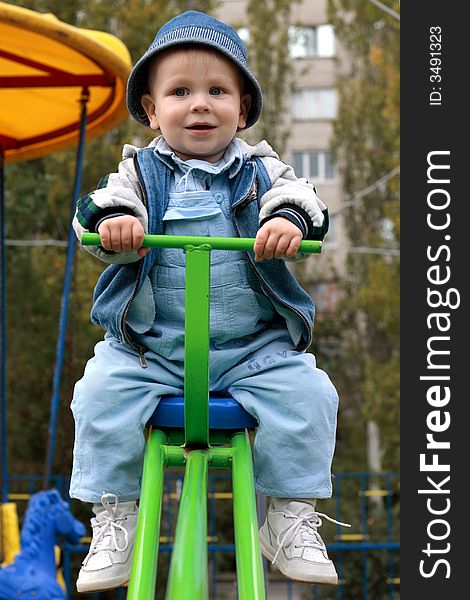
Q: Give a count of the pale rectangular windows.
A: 3